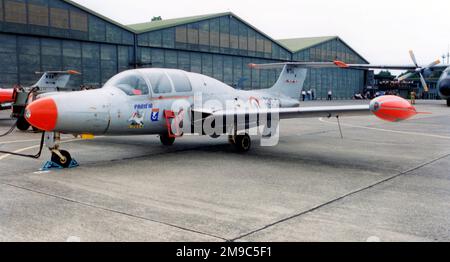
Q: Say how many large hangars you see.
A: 3